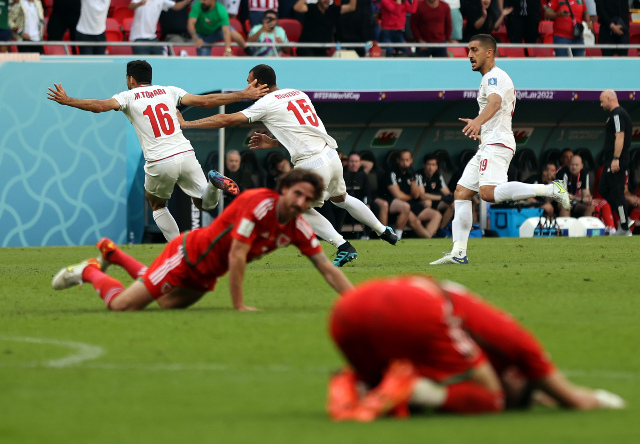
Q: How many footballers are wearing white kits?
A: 3